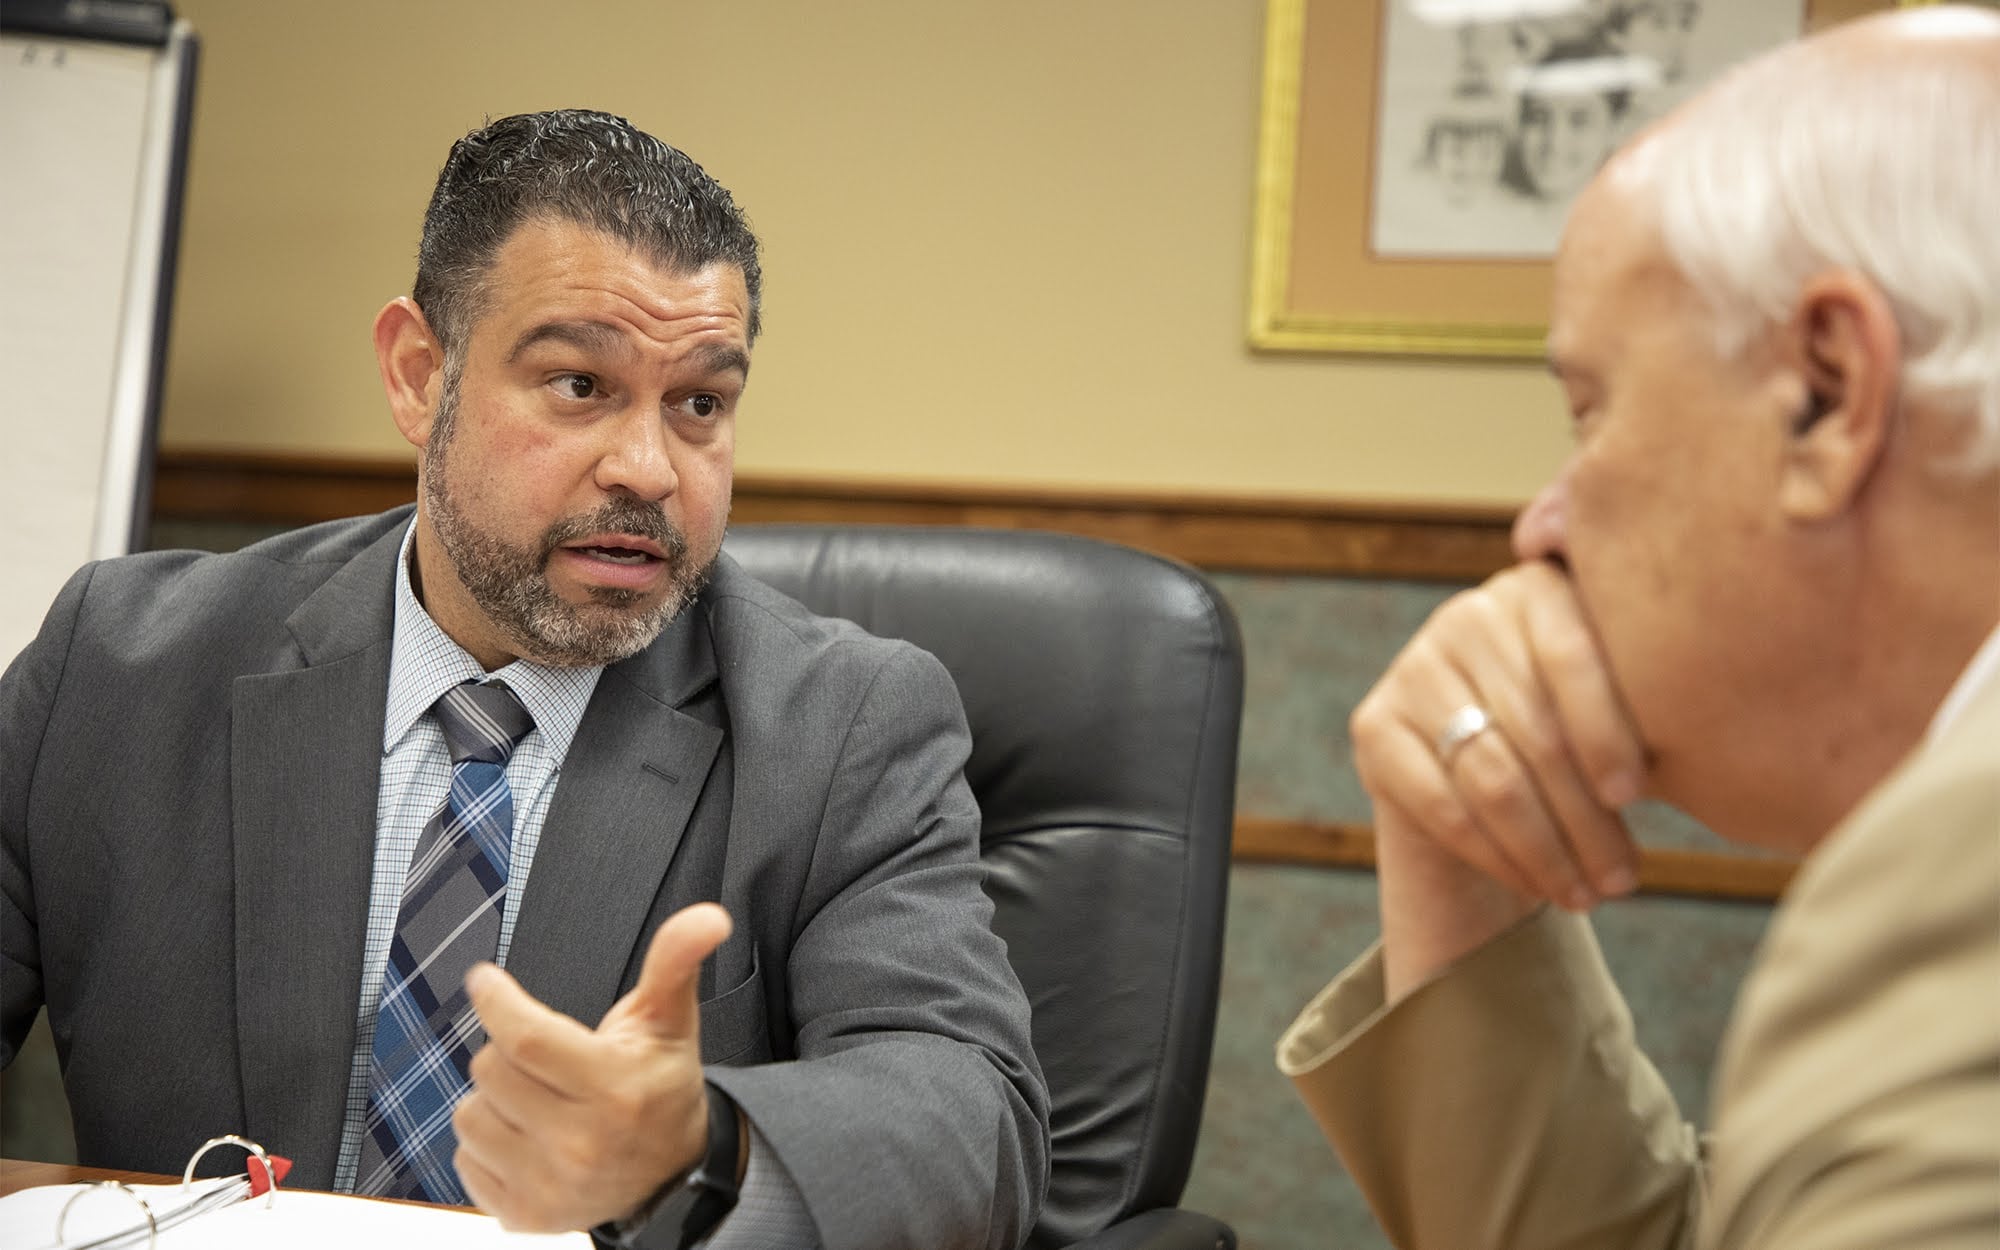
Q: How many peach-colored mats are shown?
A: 1